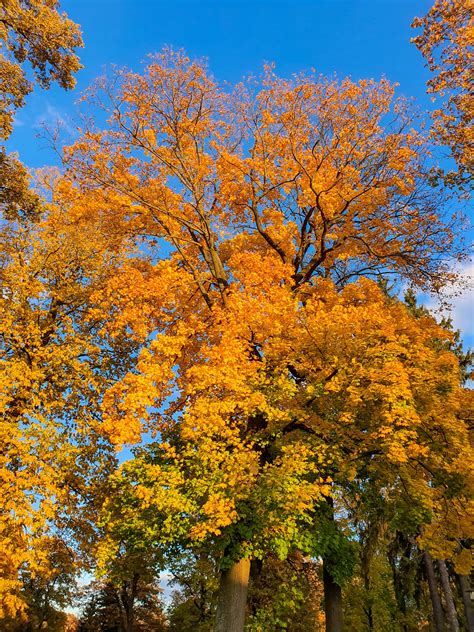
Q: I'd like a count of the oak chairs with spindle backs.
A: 0